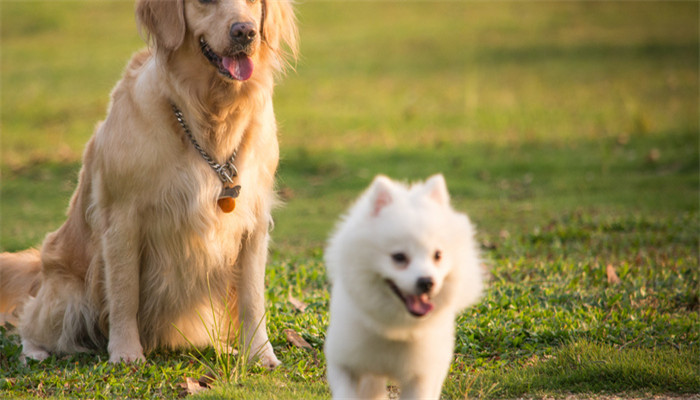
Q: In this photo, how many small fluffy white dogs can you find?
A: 1